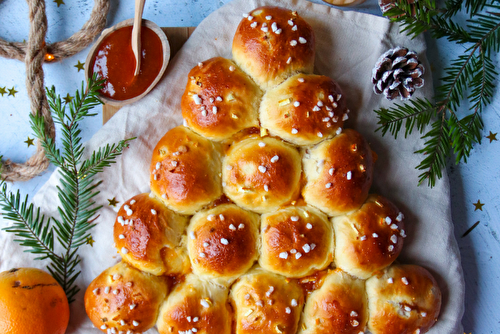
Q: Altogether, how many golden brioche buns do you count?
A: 15